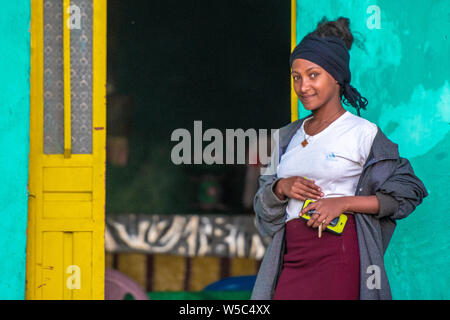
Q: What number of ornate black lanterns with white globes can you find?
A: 0